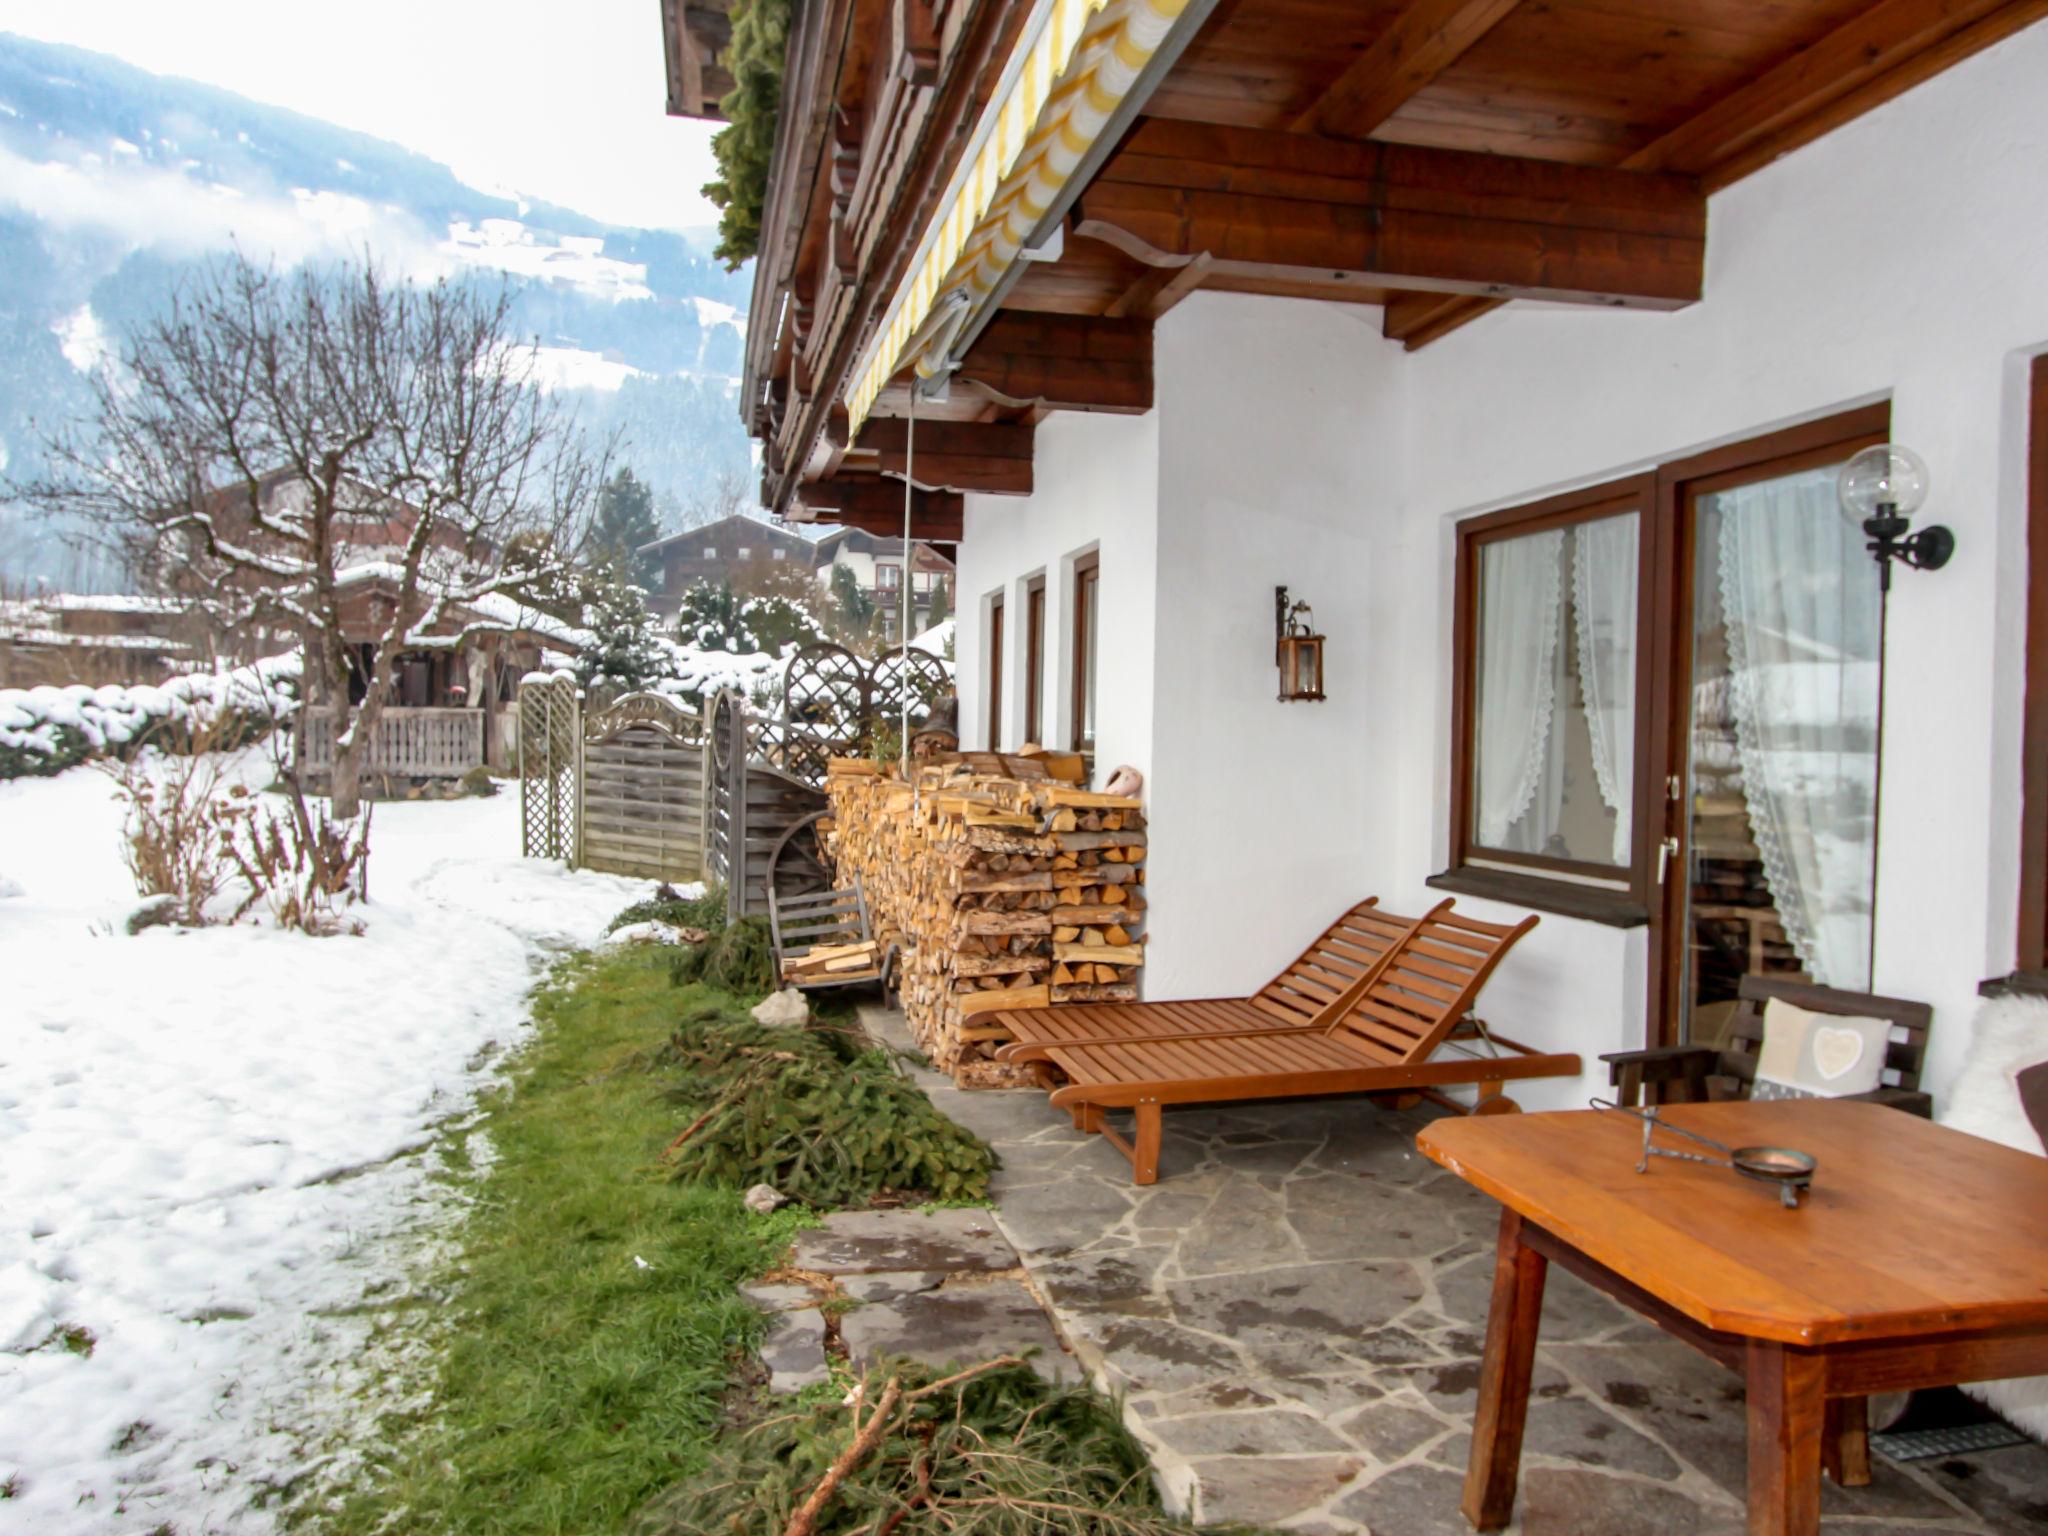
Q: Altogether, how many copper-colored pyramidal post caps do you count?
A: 0